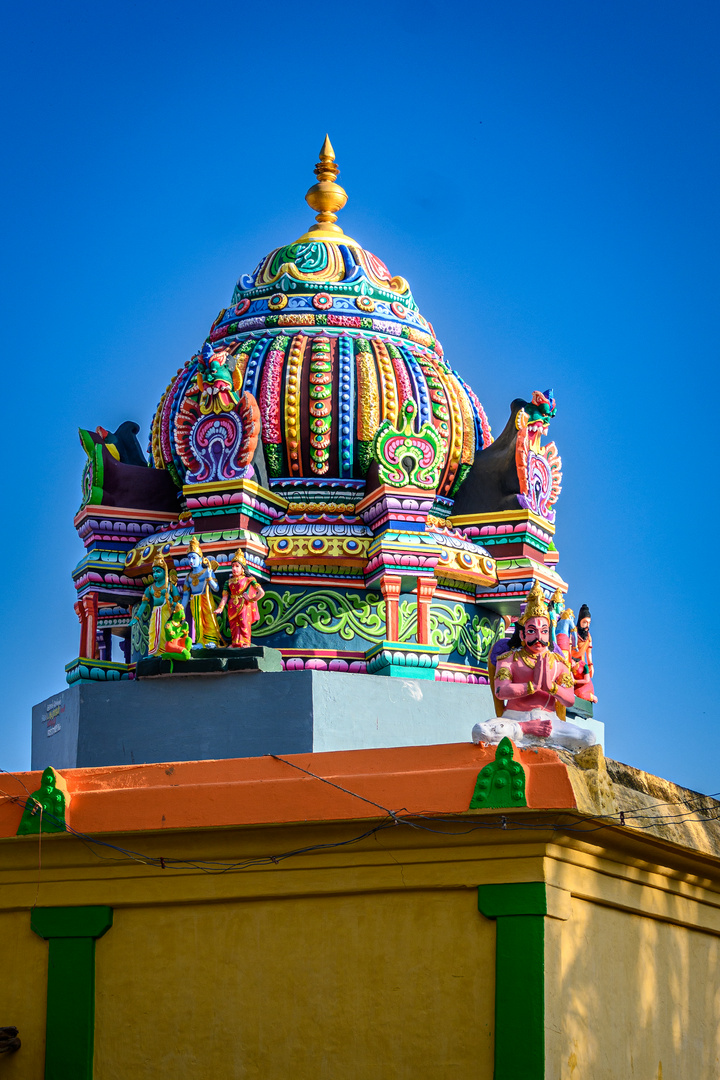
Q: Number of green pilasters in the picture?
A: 2